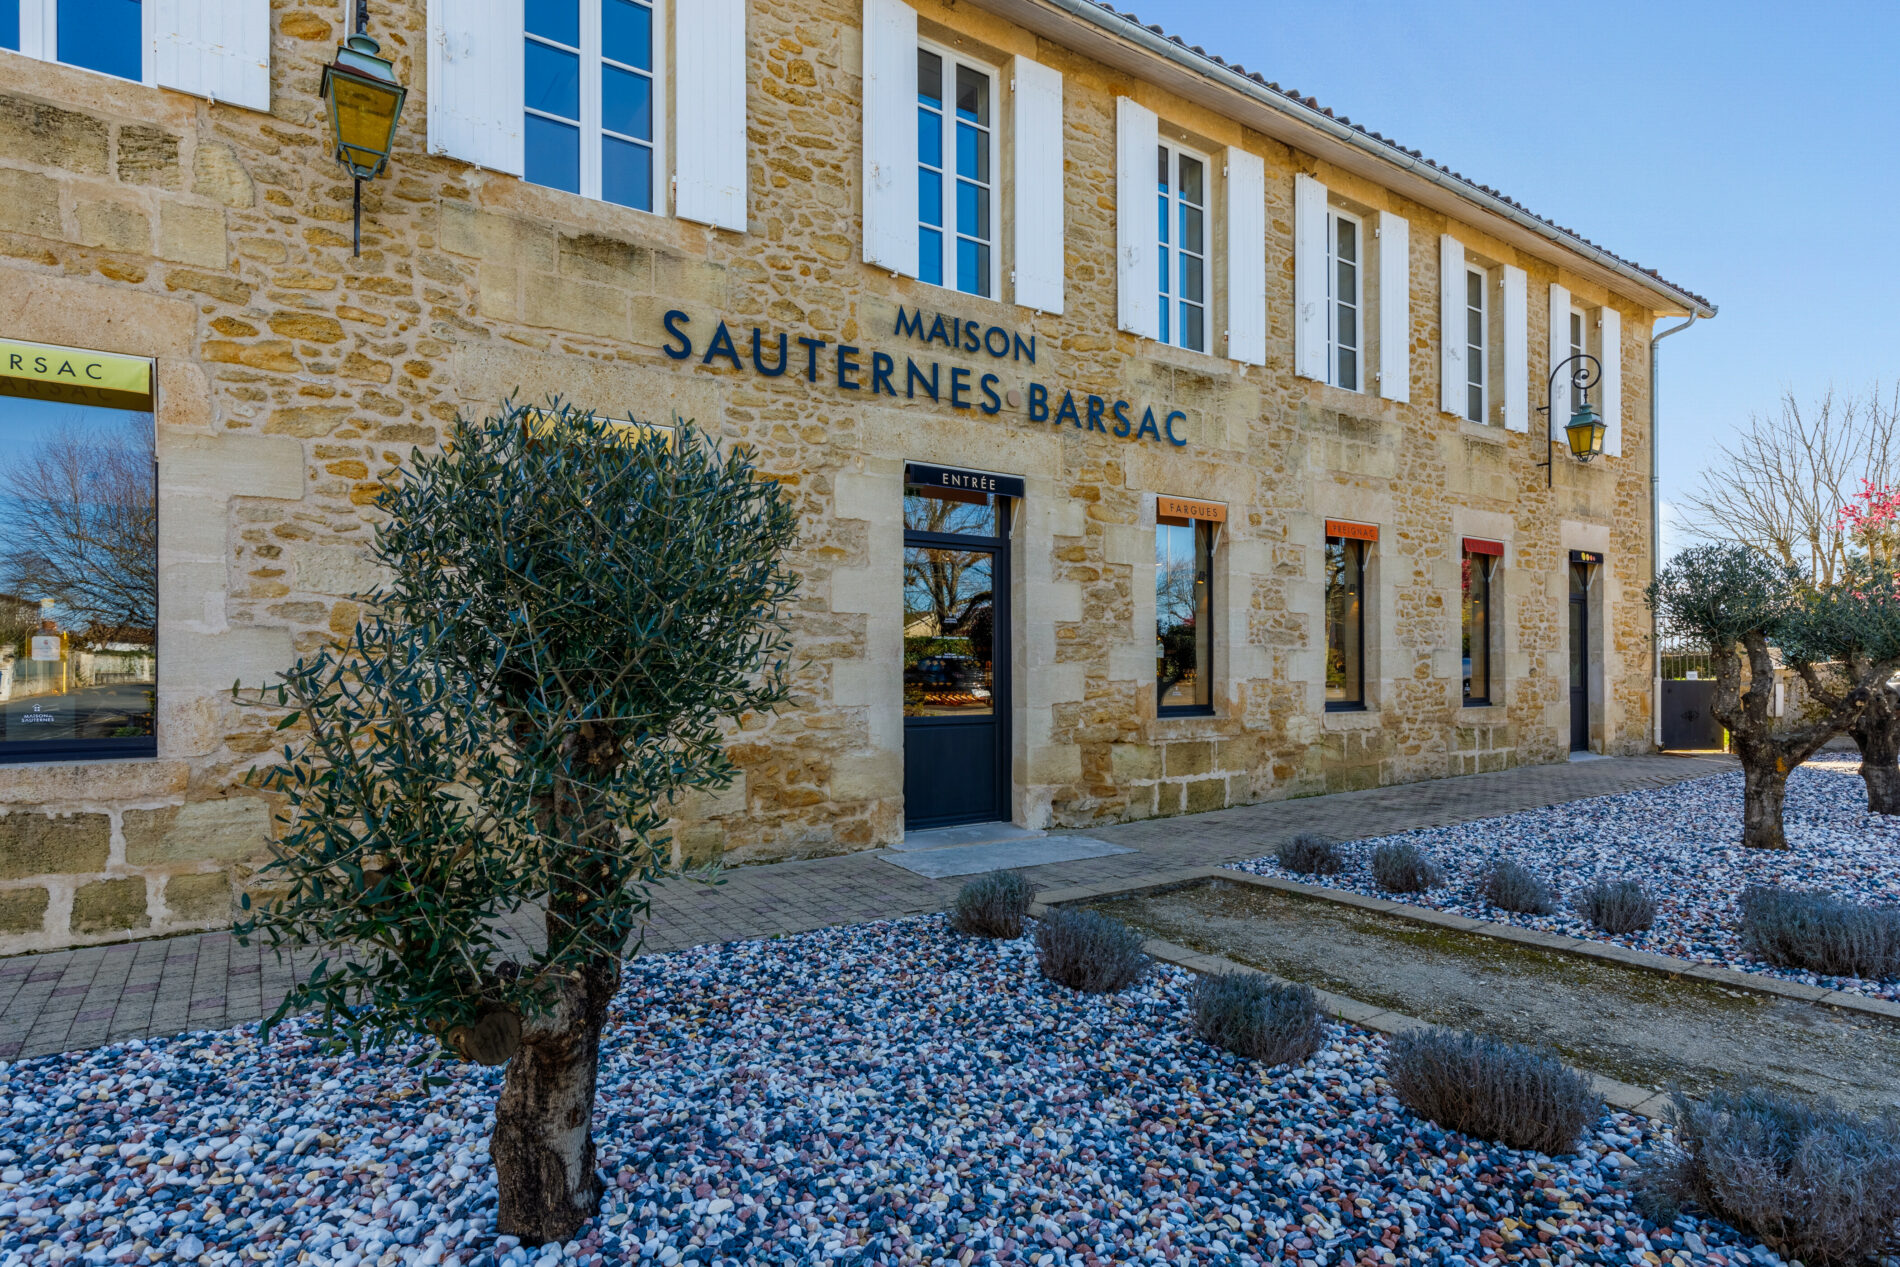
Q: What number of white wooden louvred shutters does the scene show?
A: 13